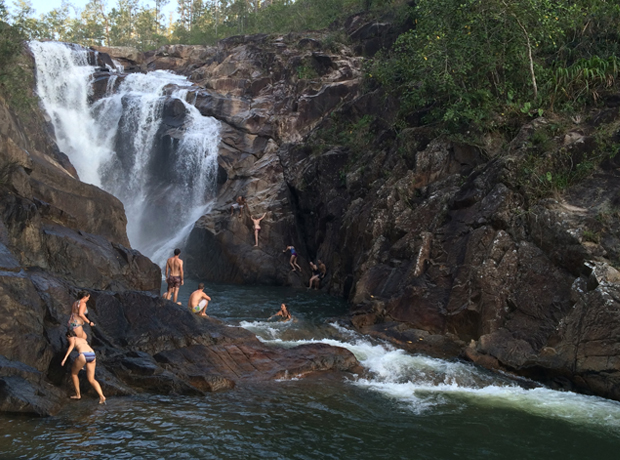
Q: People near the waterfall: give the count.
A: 10